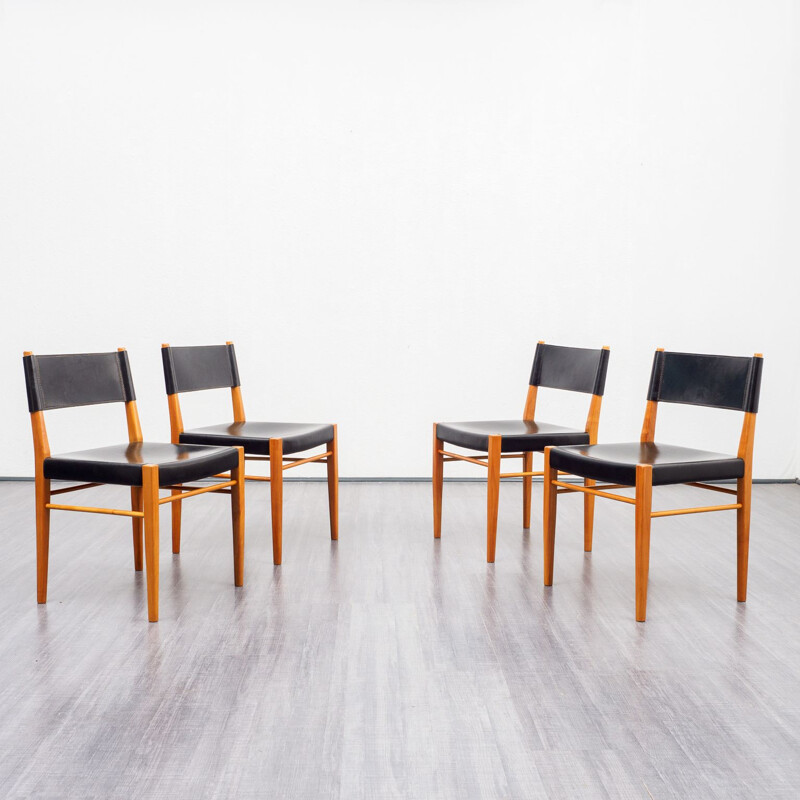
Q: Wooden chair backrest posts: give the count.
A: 8